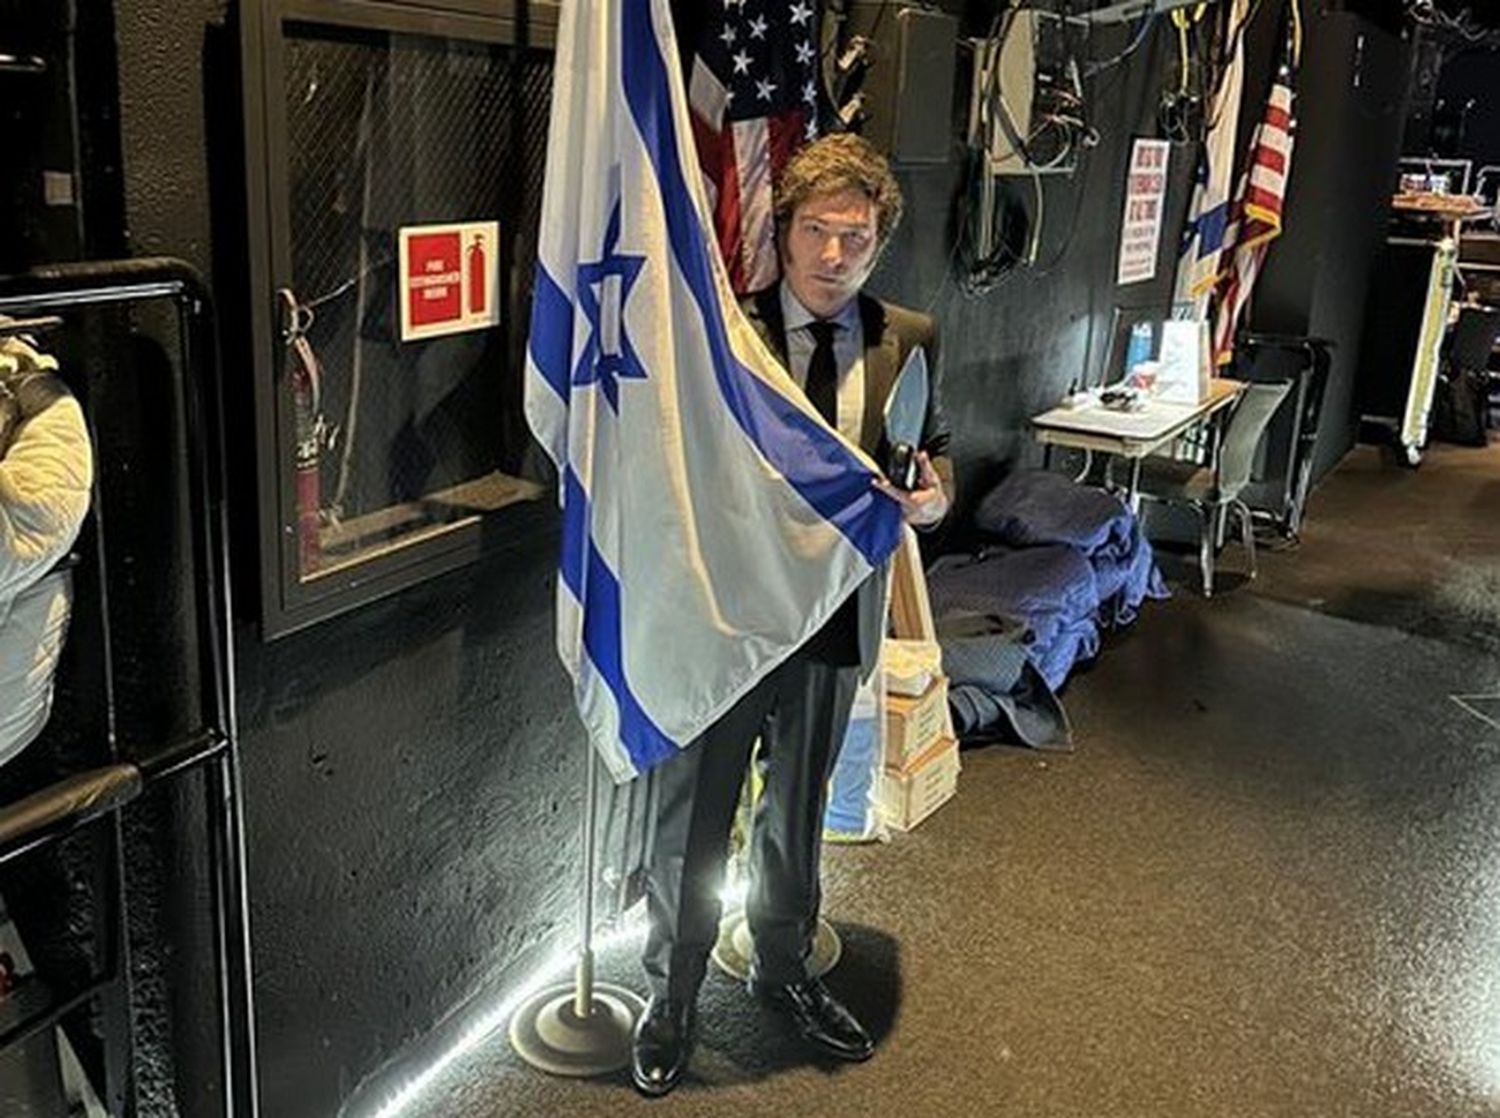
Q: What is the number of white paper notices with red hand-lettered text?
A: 1